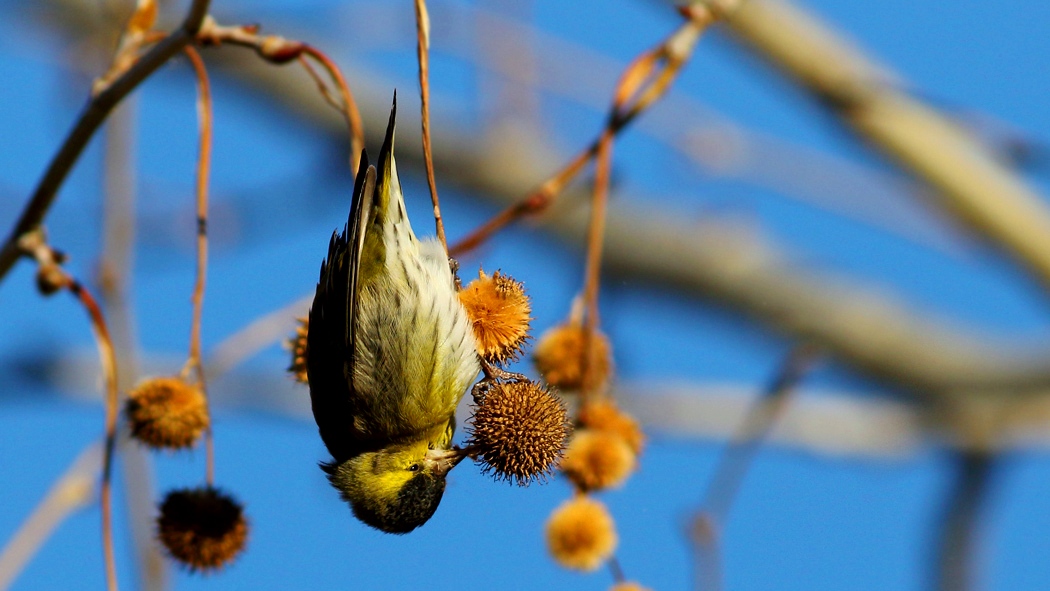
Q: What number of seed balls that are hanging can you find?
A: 10